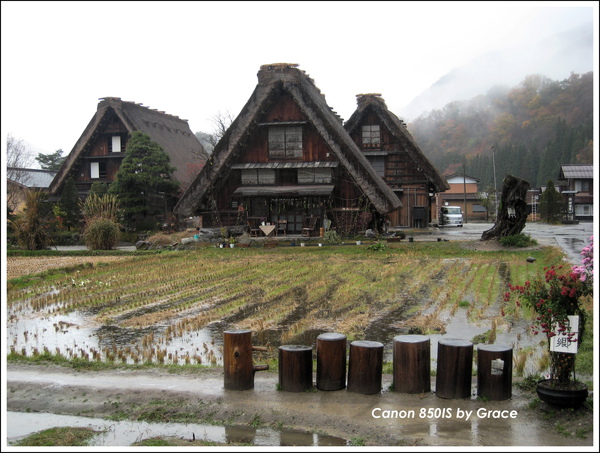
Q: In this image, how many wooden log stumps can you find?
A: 7